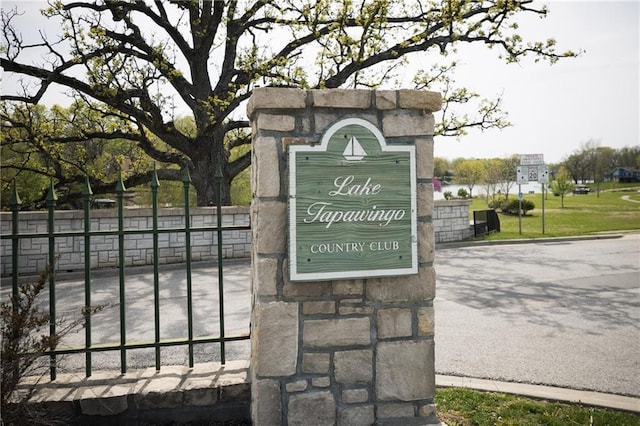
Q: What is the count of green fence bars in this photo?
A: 7